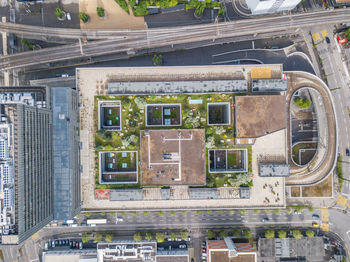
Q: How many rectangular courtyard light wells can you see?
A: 5